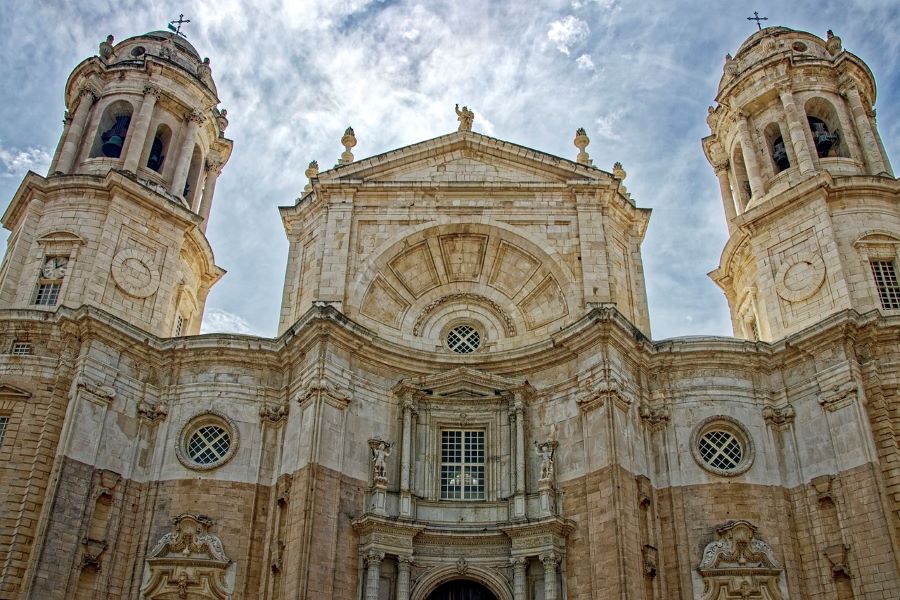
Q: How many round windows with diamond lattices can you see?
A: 3